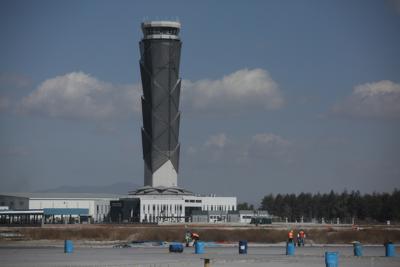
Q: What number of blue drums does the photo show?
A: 8